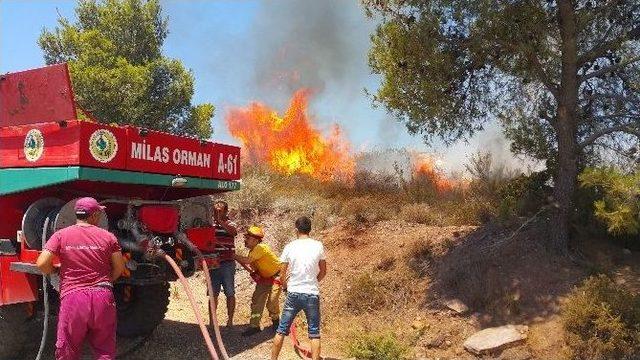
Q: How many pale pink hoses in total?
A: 2